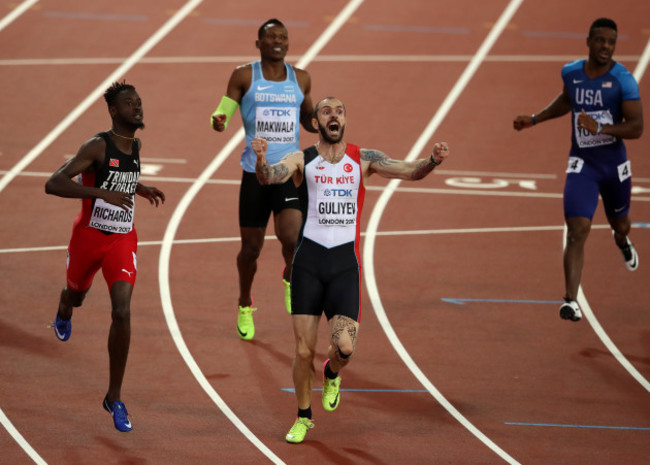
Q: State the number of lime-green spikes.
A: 4